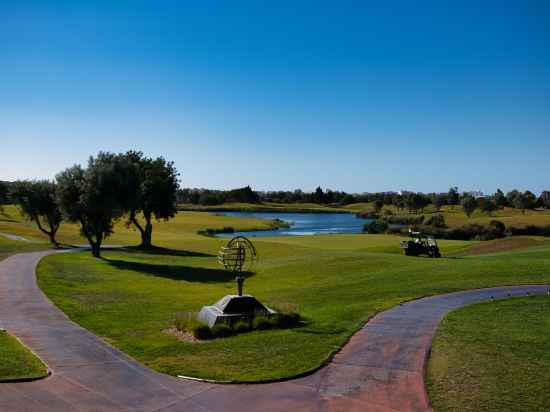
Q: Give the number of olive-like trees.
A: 3